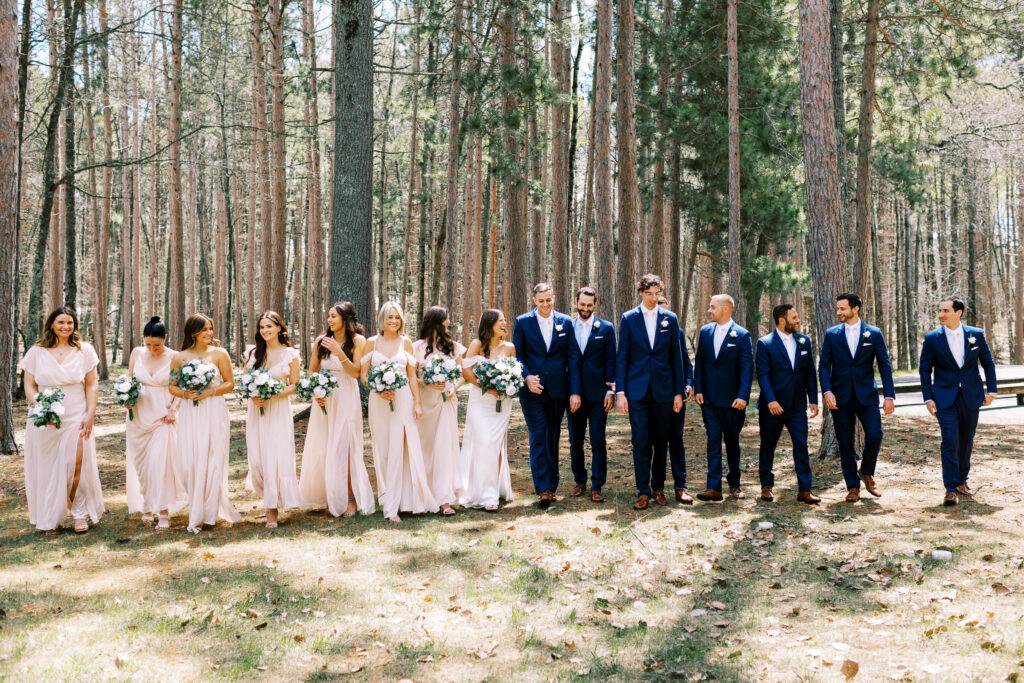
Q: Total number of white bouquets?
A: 8